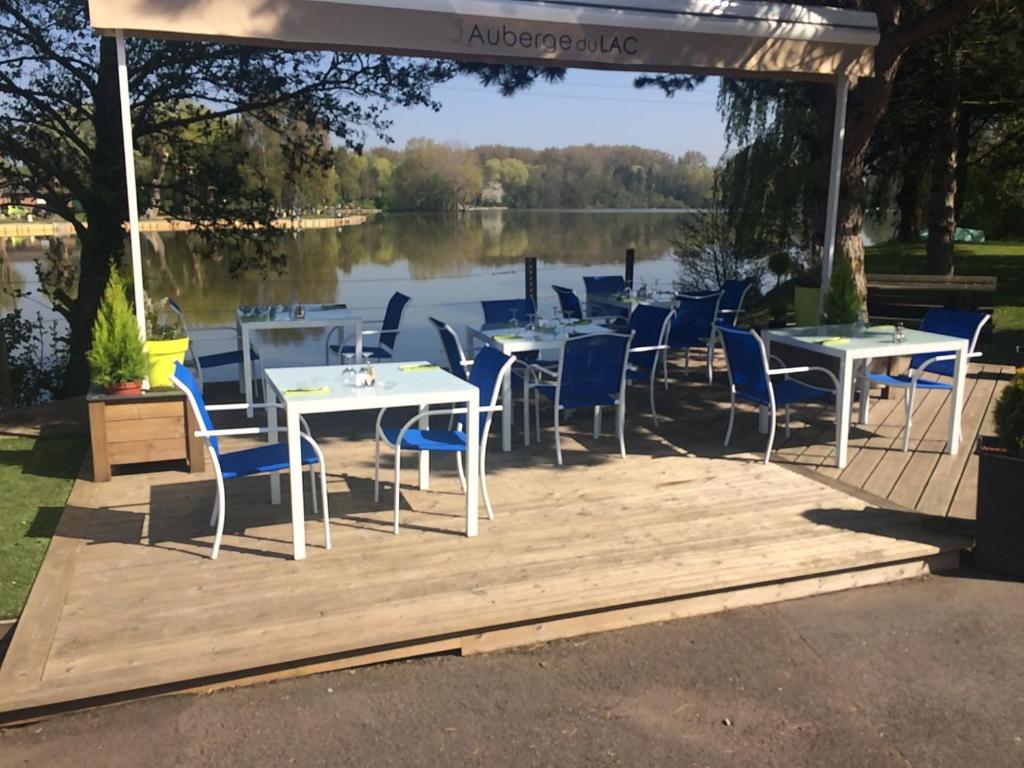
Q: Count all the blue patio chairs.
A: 14